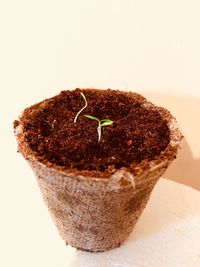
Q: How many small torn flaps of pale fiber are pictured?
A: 1